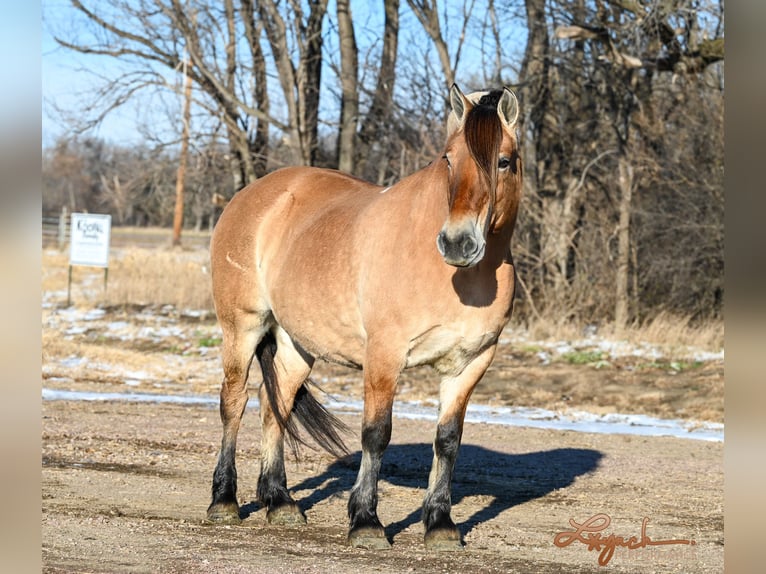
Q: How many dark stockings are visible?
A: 4